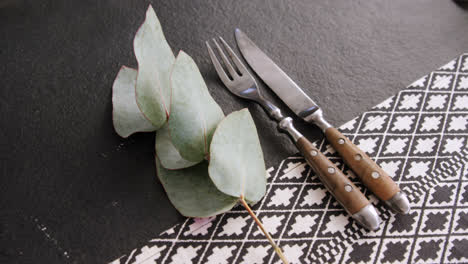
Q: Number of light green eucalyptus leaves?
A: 6